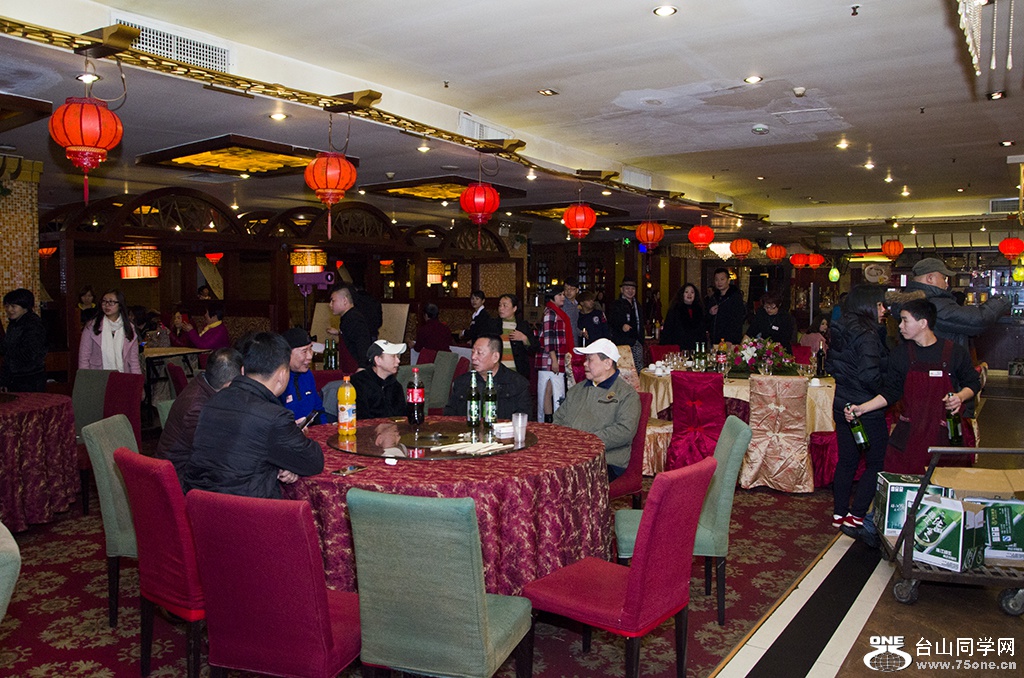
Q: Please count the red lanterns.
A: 12